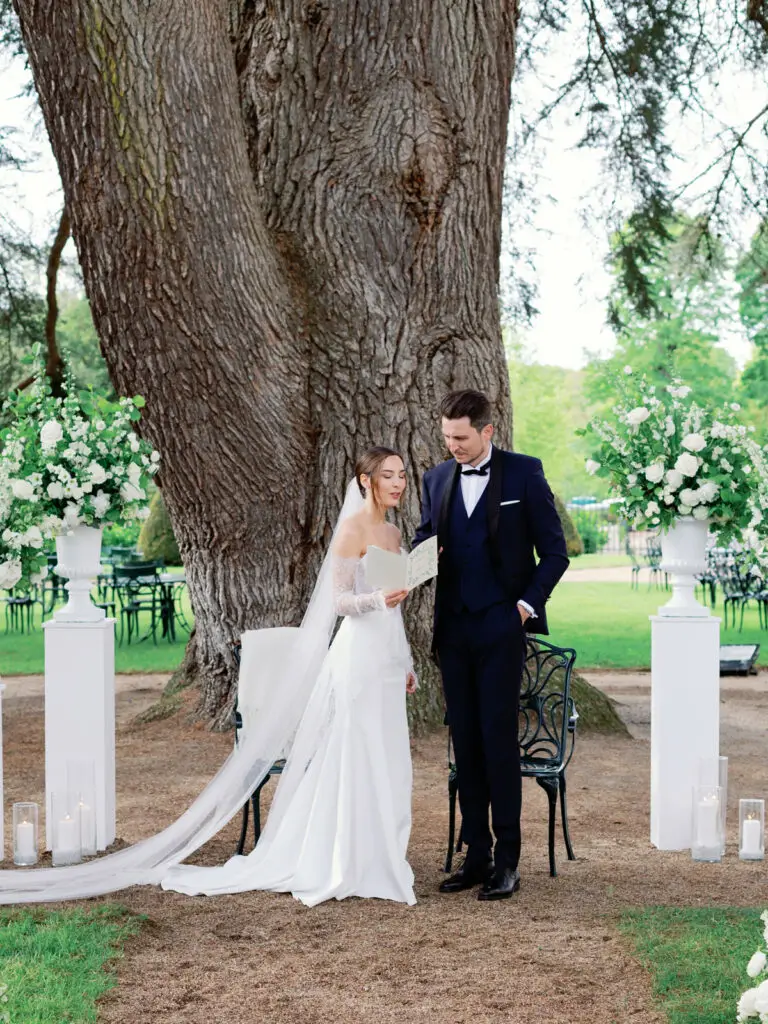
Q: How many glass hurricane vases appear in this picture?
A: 6